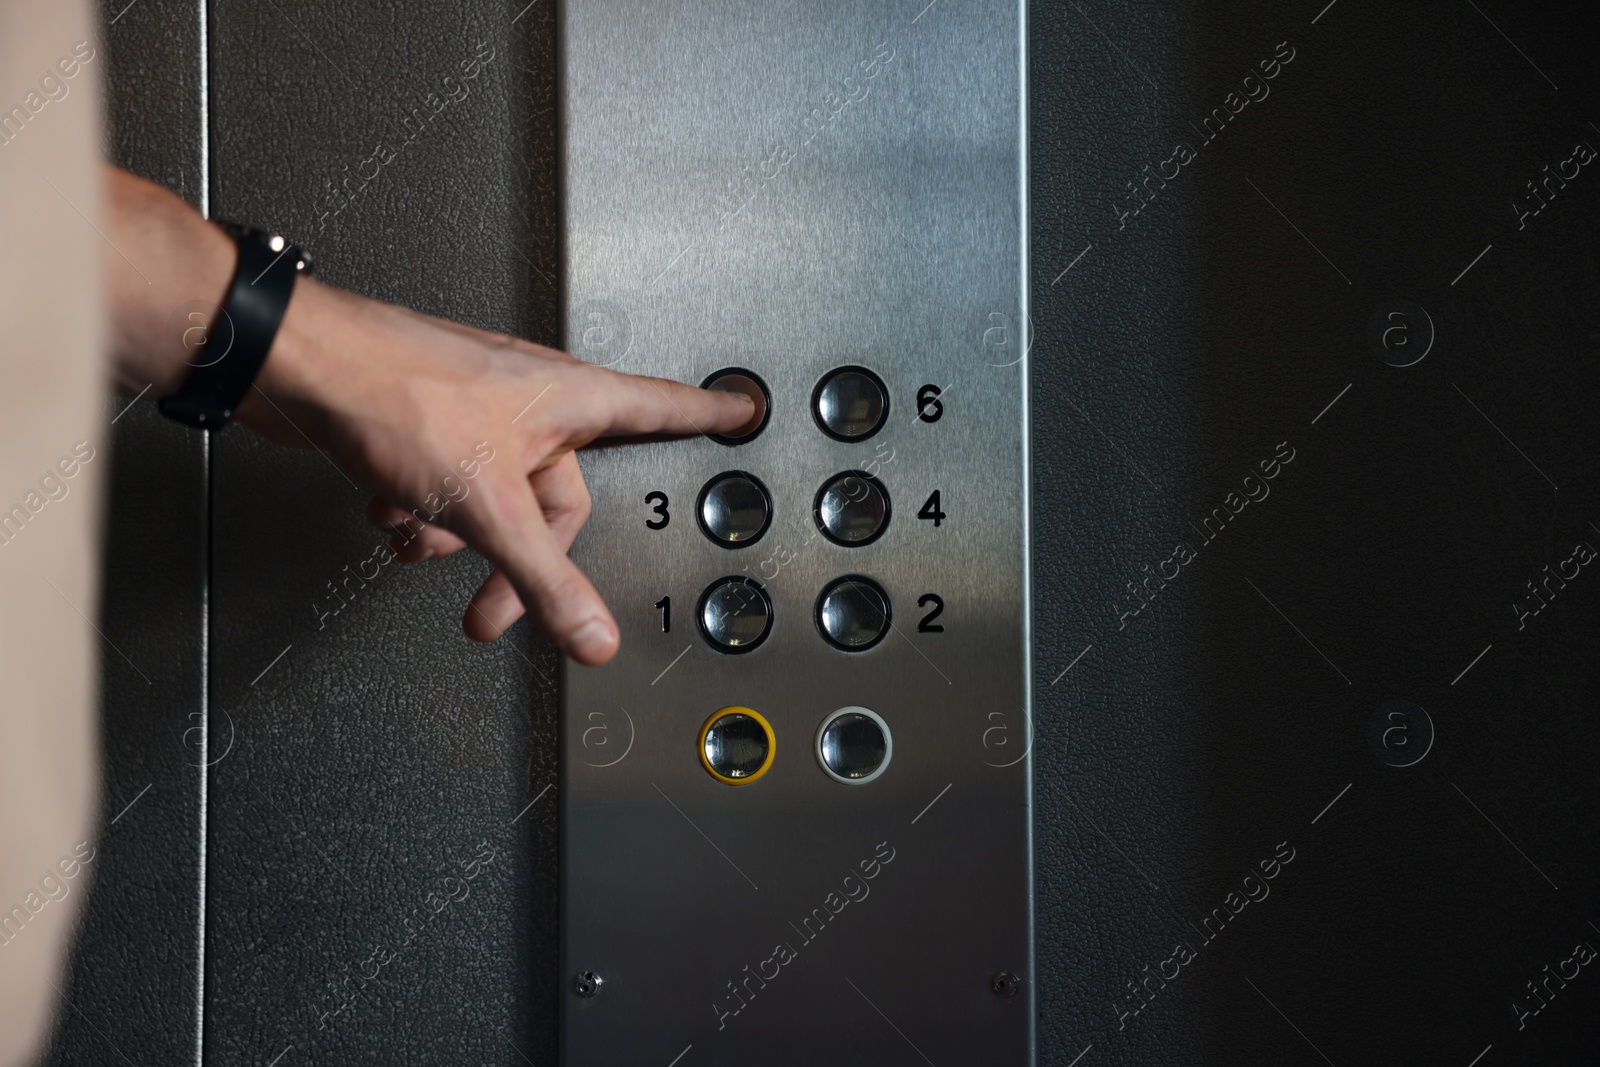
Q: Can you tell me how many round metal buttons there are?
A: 8